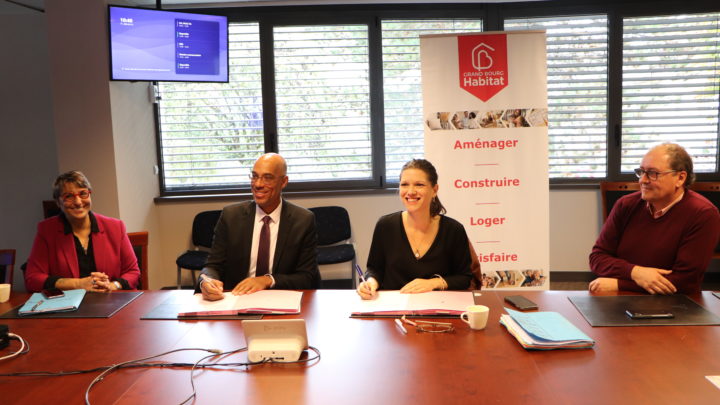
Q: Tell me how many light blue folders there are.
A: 2